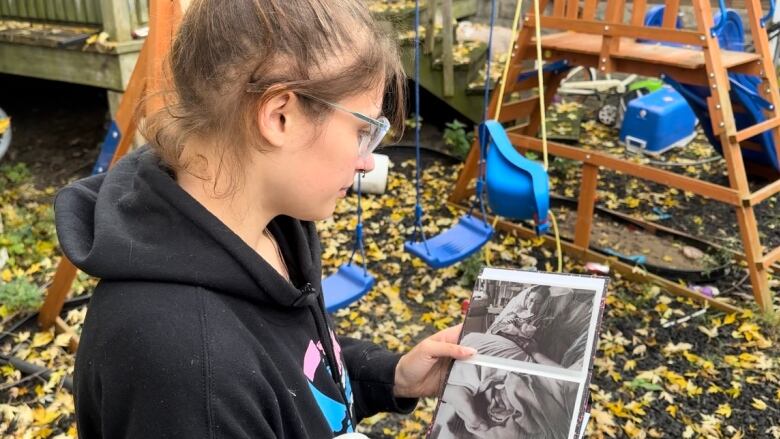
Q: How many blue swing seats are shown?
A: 3